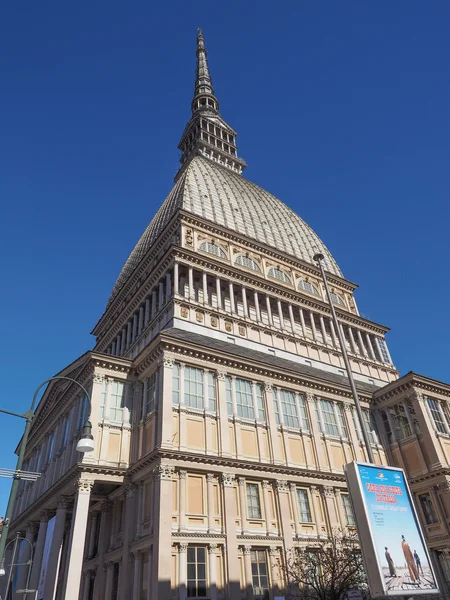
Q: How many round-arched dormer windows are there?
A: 5